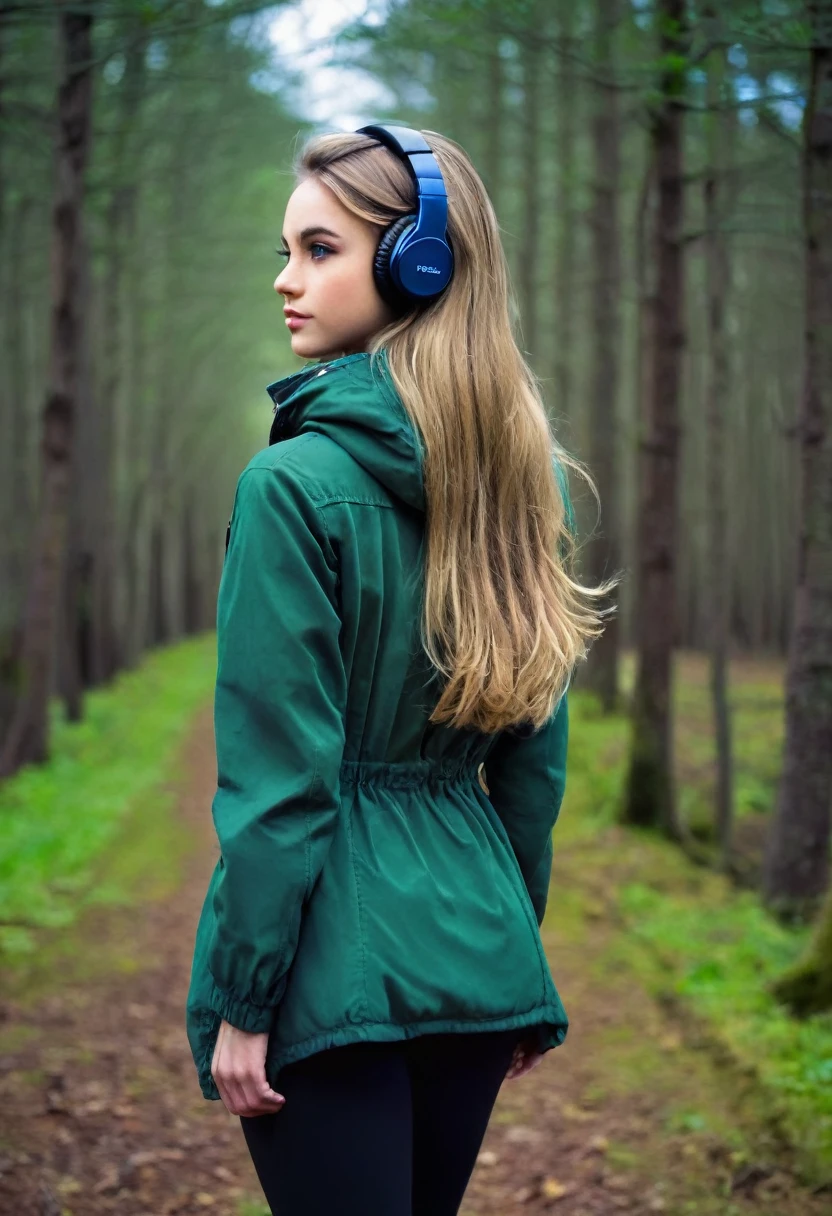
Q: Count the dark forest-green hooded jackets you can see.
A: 1